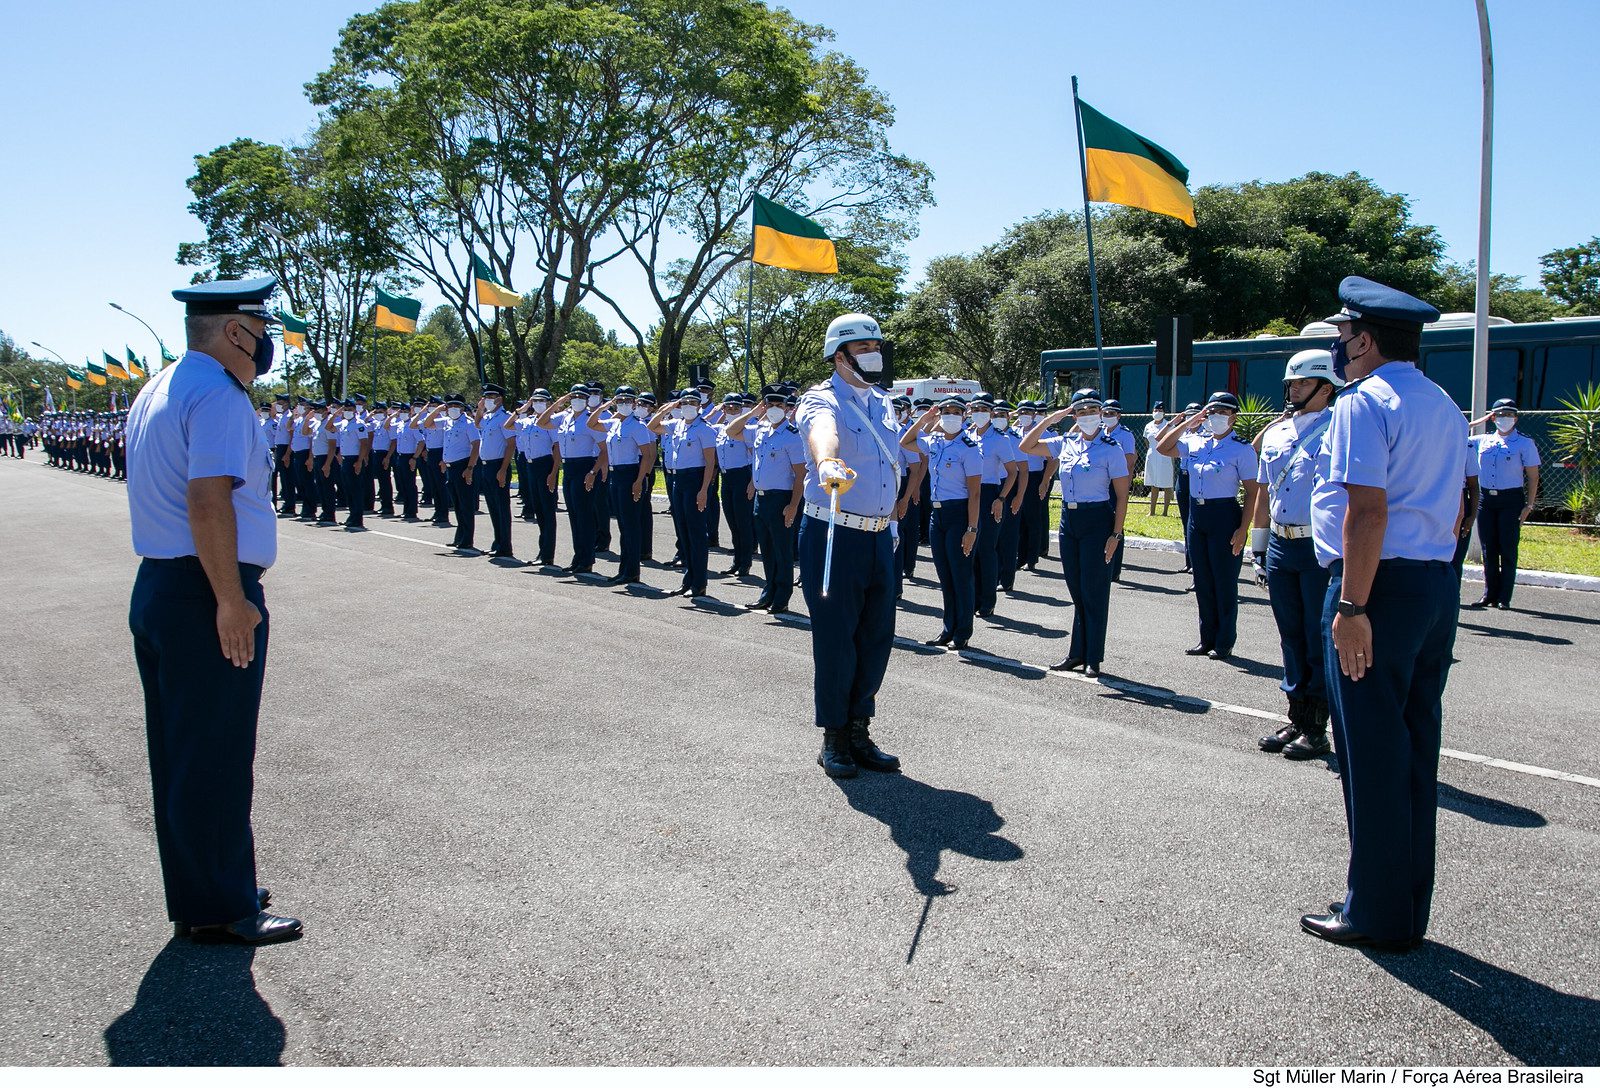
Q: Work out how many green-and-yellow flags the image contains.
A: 11